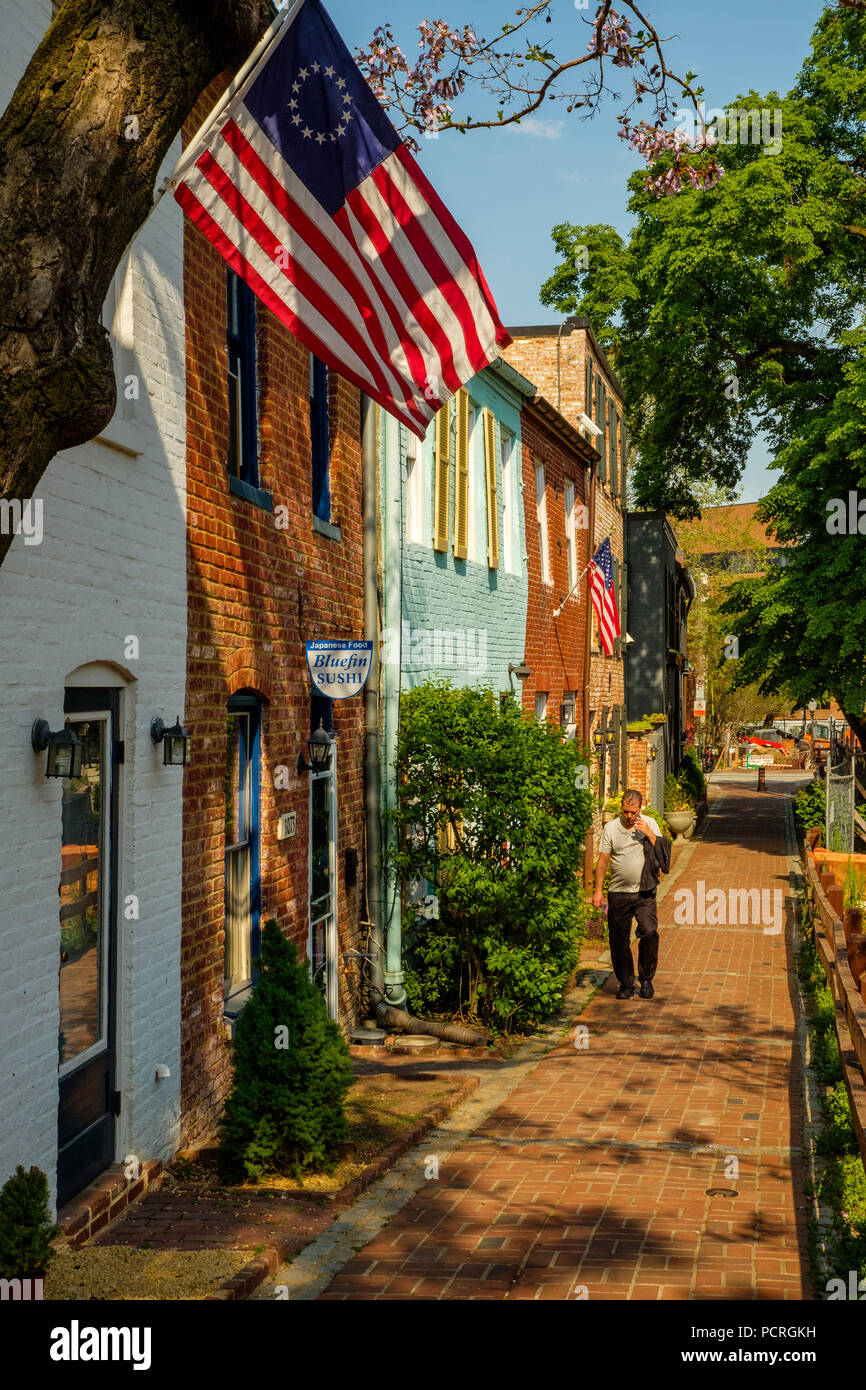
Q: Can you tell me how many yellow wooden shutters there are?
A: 3